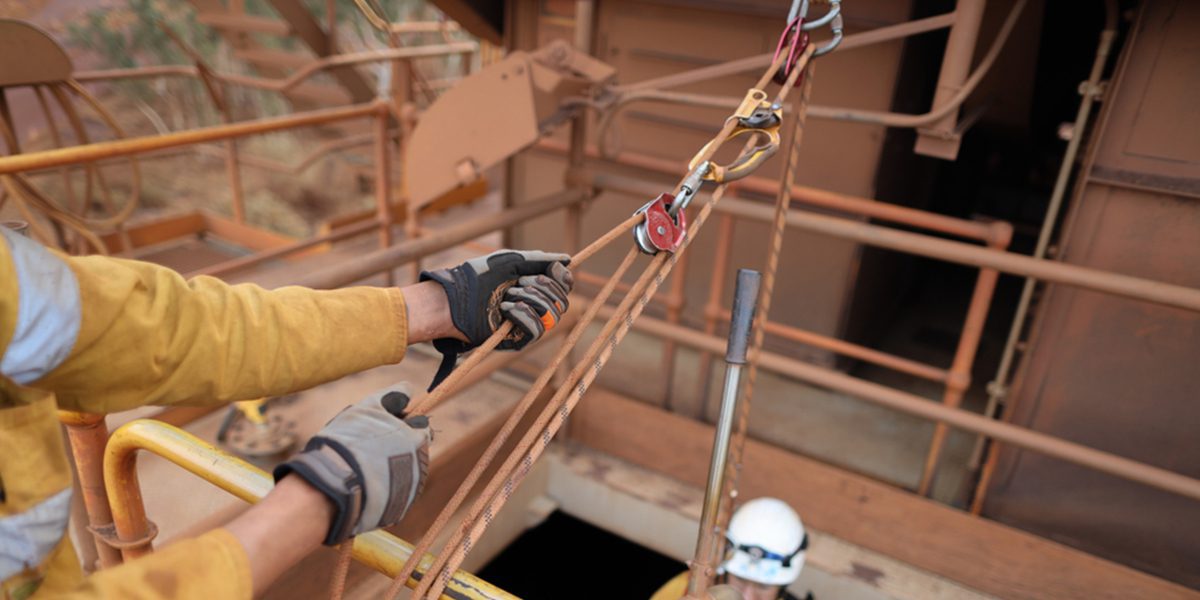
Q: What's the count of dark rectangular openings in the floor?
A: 1